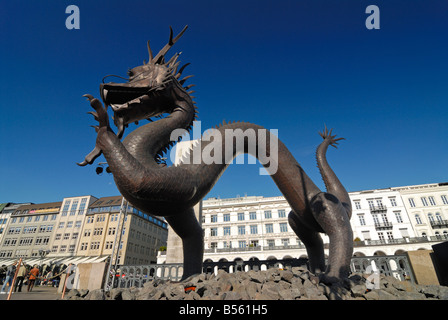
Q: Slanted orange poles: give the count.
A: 2